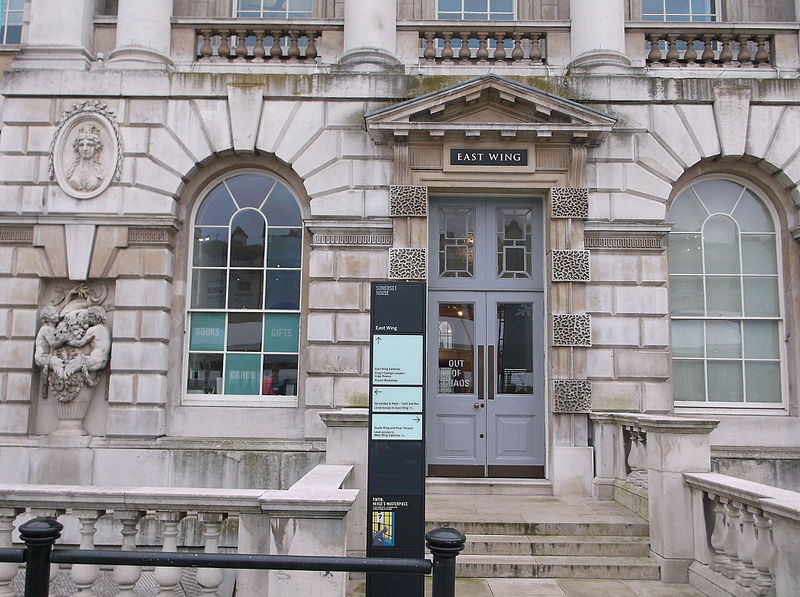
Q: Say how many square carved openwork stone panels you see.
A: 6